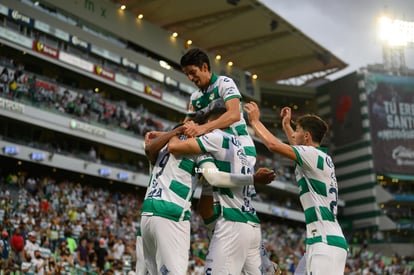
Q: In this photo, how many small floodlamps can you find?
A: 7